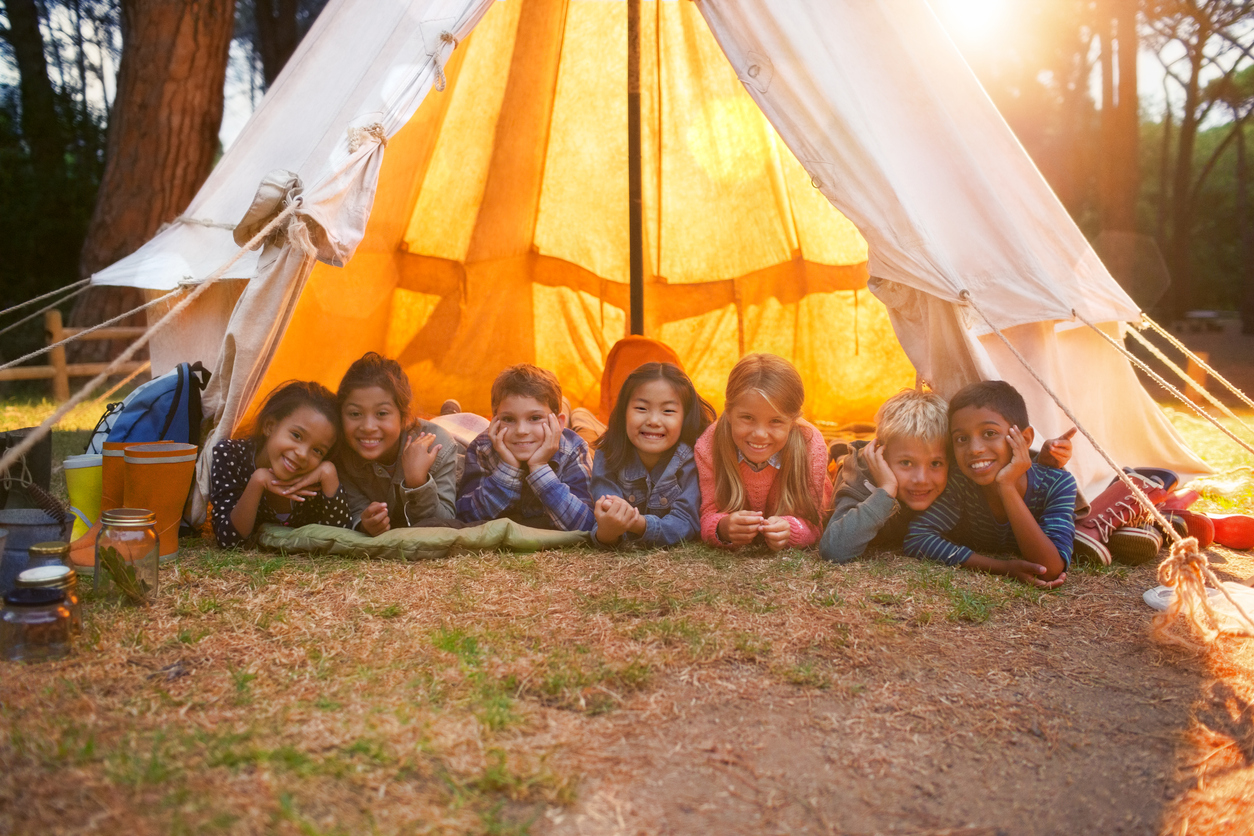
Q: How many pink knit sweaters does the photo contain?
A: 1